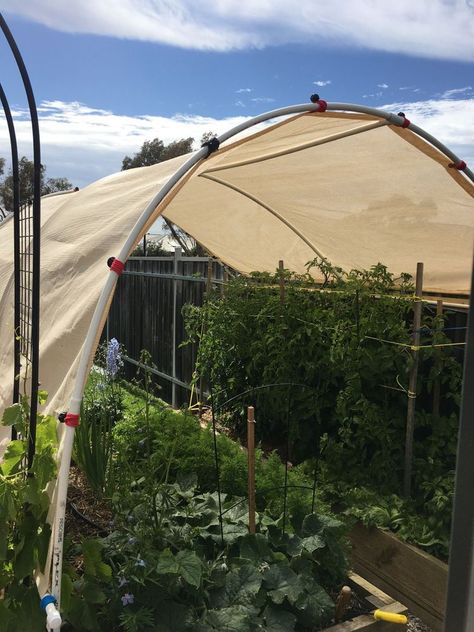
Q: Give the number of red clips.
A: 5